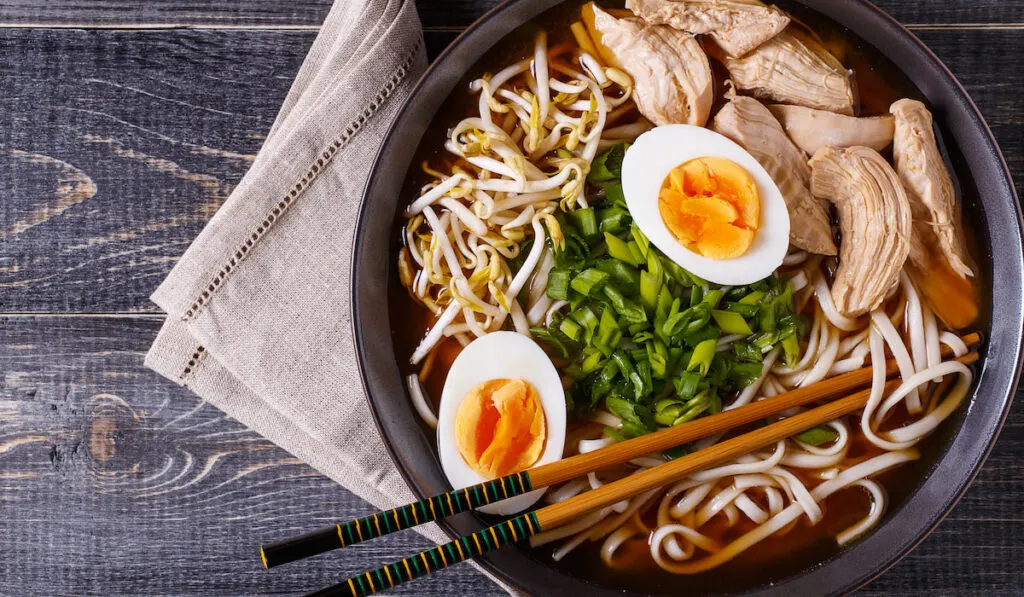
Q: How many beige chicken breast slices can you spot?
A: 7